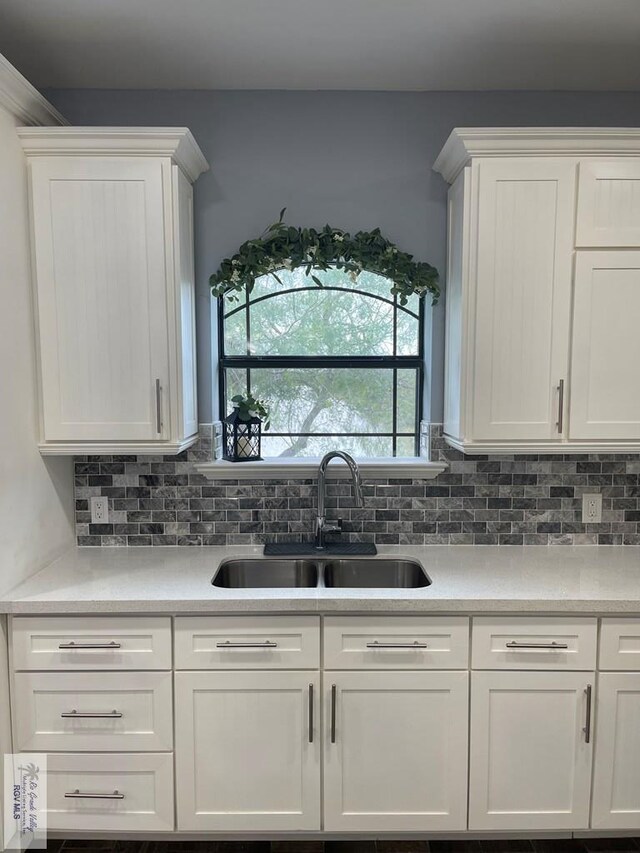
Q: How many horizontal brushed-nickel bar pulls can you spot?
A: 6